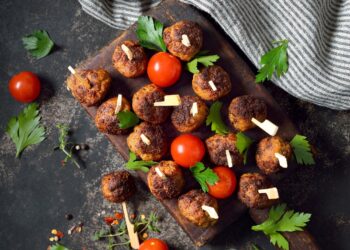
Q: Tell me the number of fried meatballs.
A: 15